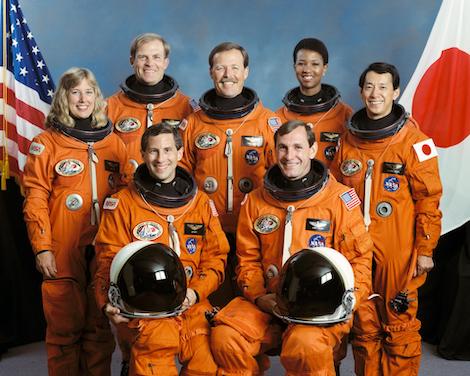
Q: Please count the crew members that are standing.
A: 5